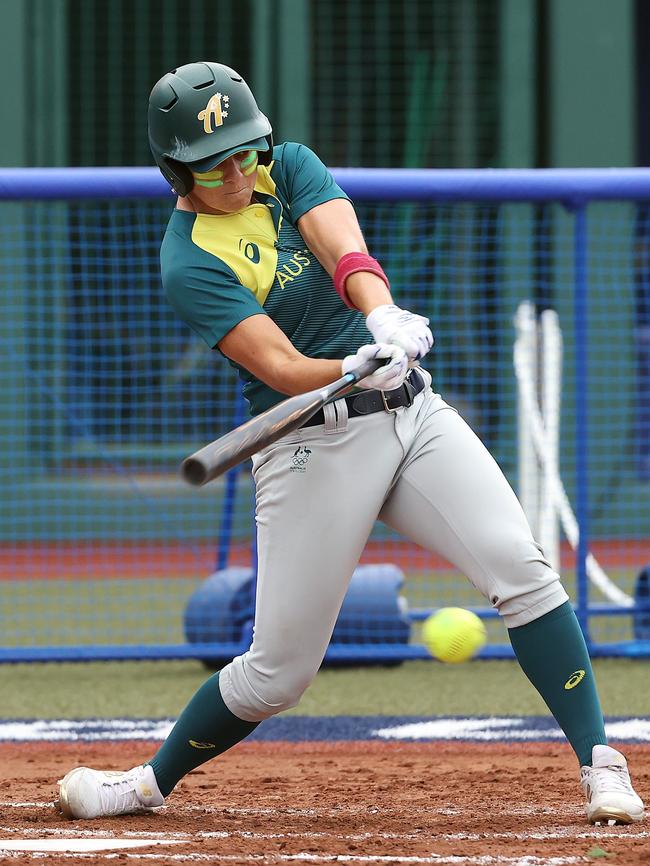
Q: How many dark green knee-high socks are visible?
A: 2